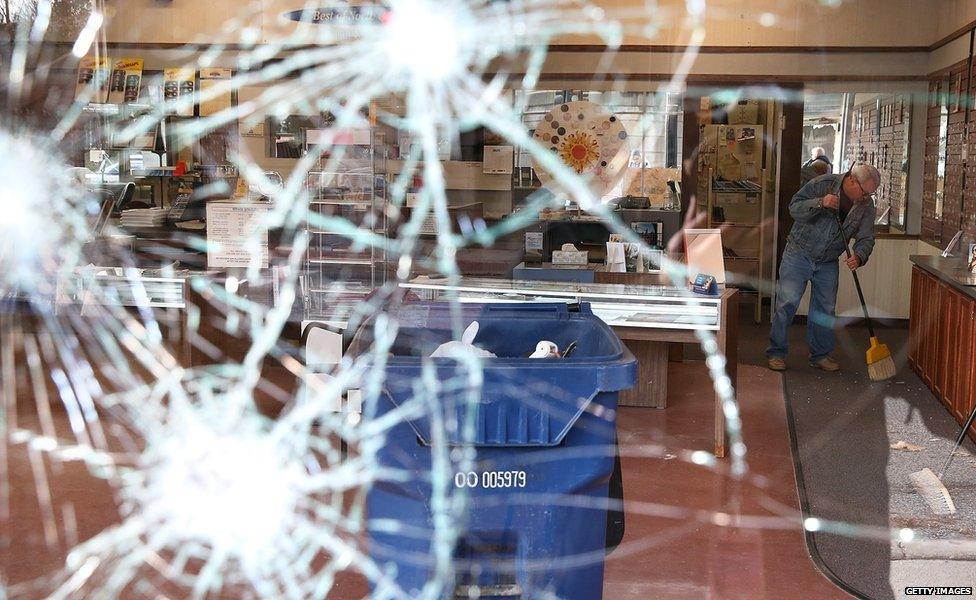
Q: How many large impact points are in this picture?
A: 3